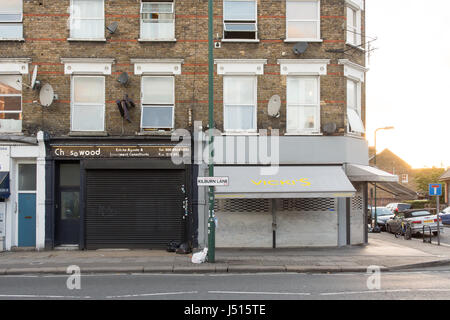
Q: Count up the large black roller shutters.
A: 1